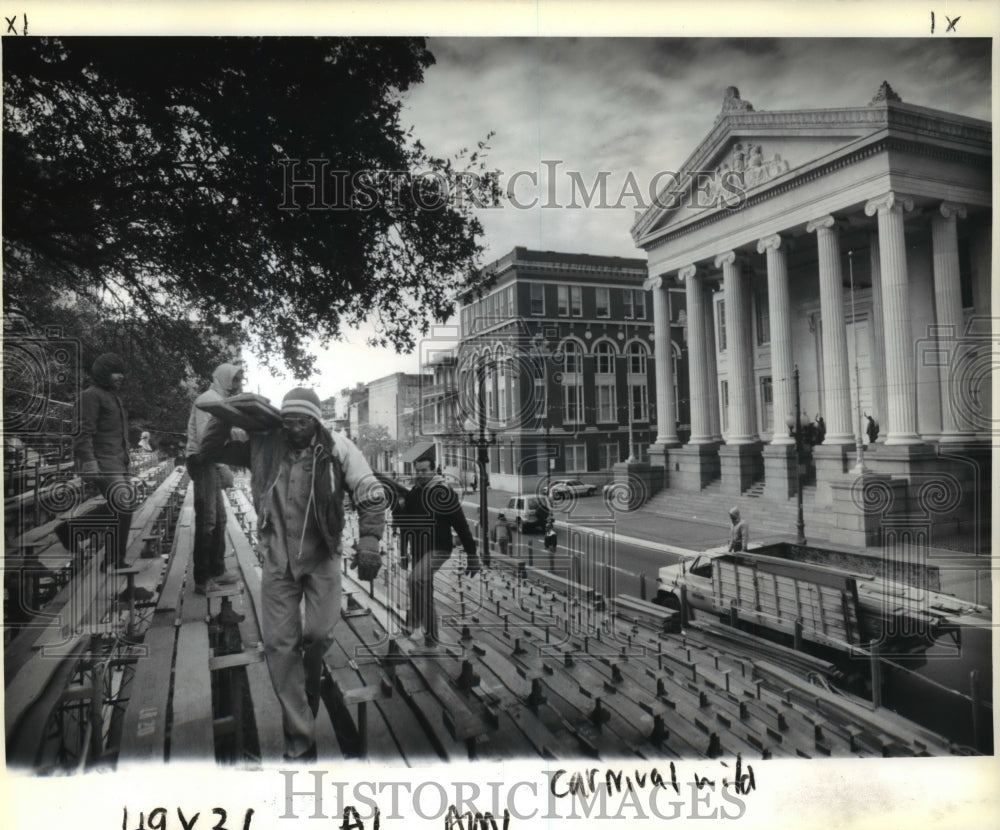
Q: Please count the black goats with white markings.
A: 0